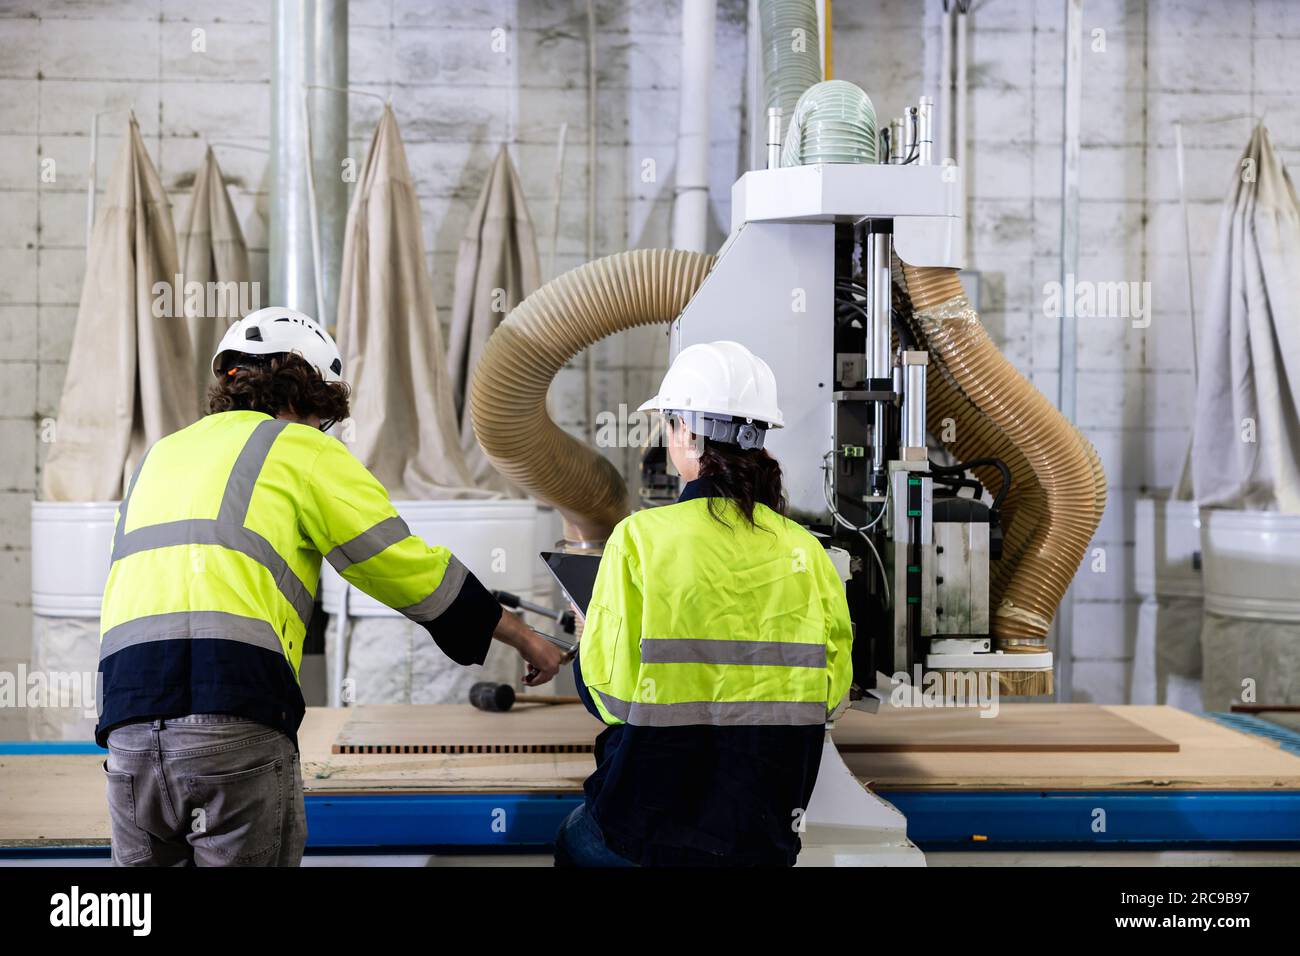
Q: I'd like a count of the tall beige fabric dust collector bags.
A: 5